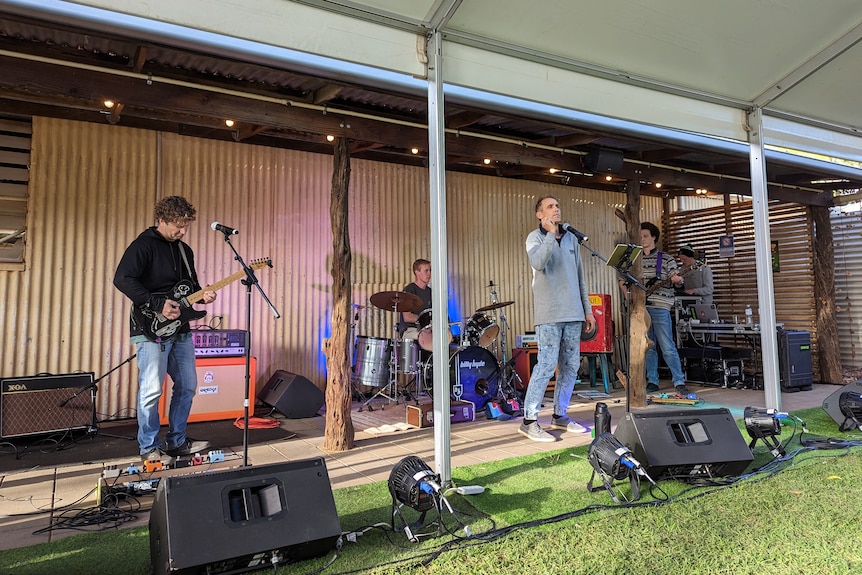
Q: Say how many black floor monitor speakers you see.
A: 4